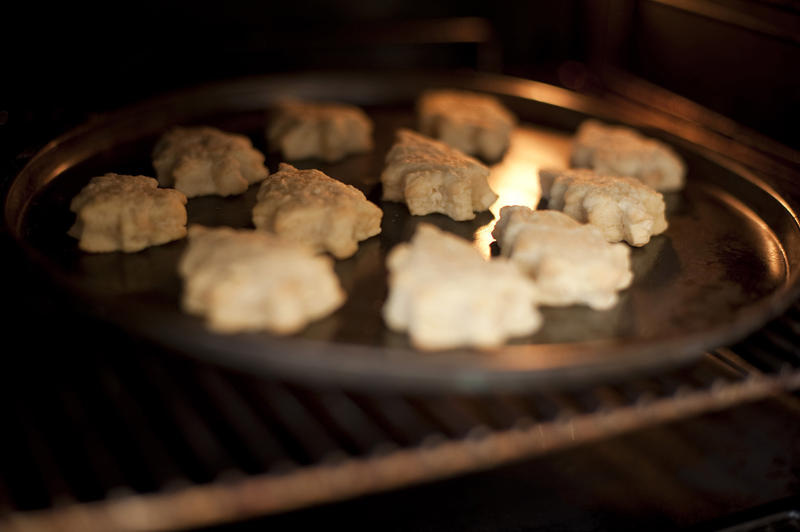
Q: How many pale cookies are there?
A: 11